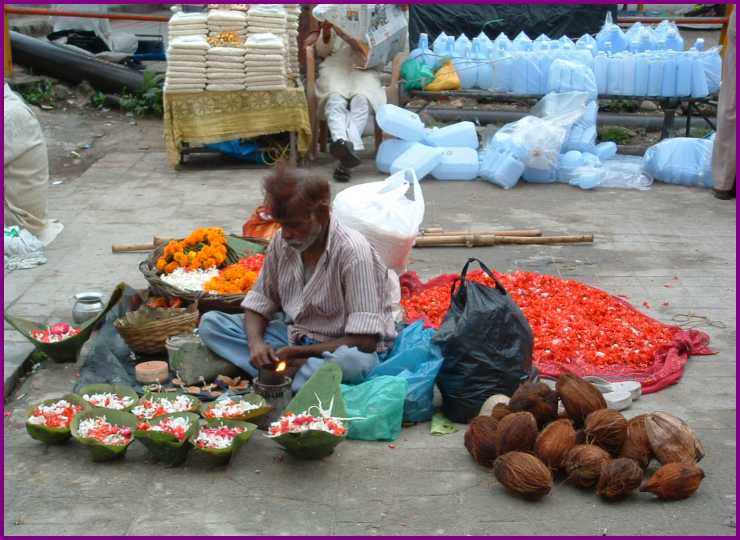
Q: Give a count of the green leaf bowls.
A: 9